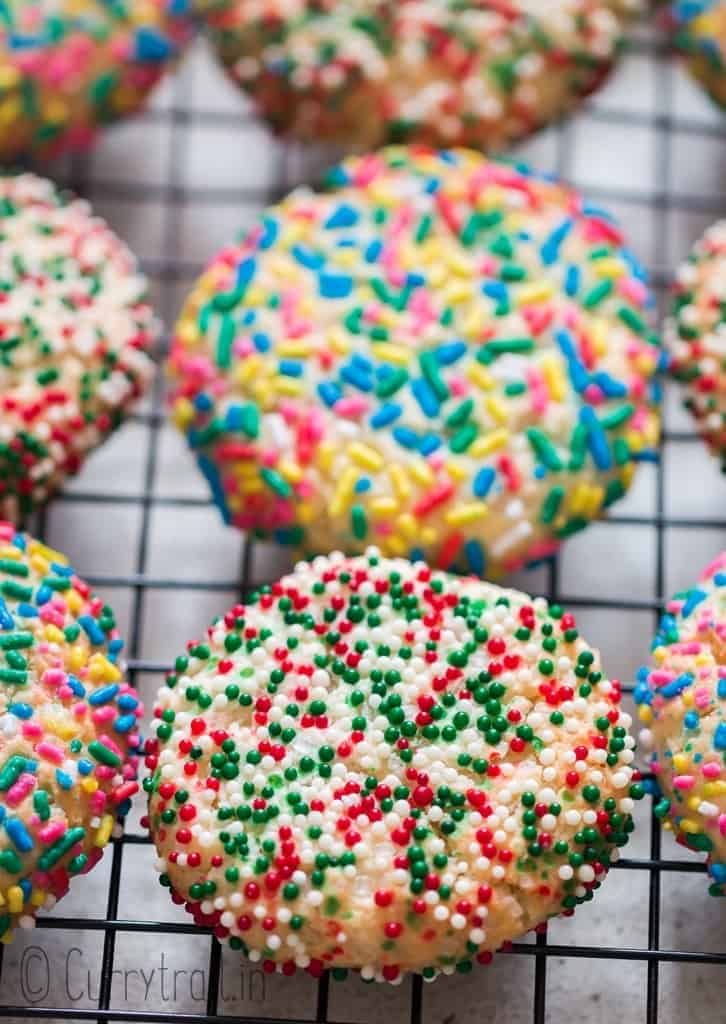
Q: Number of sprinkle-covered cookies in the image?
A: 9